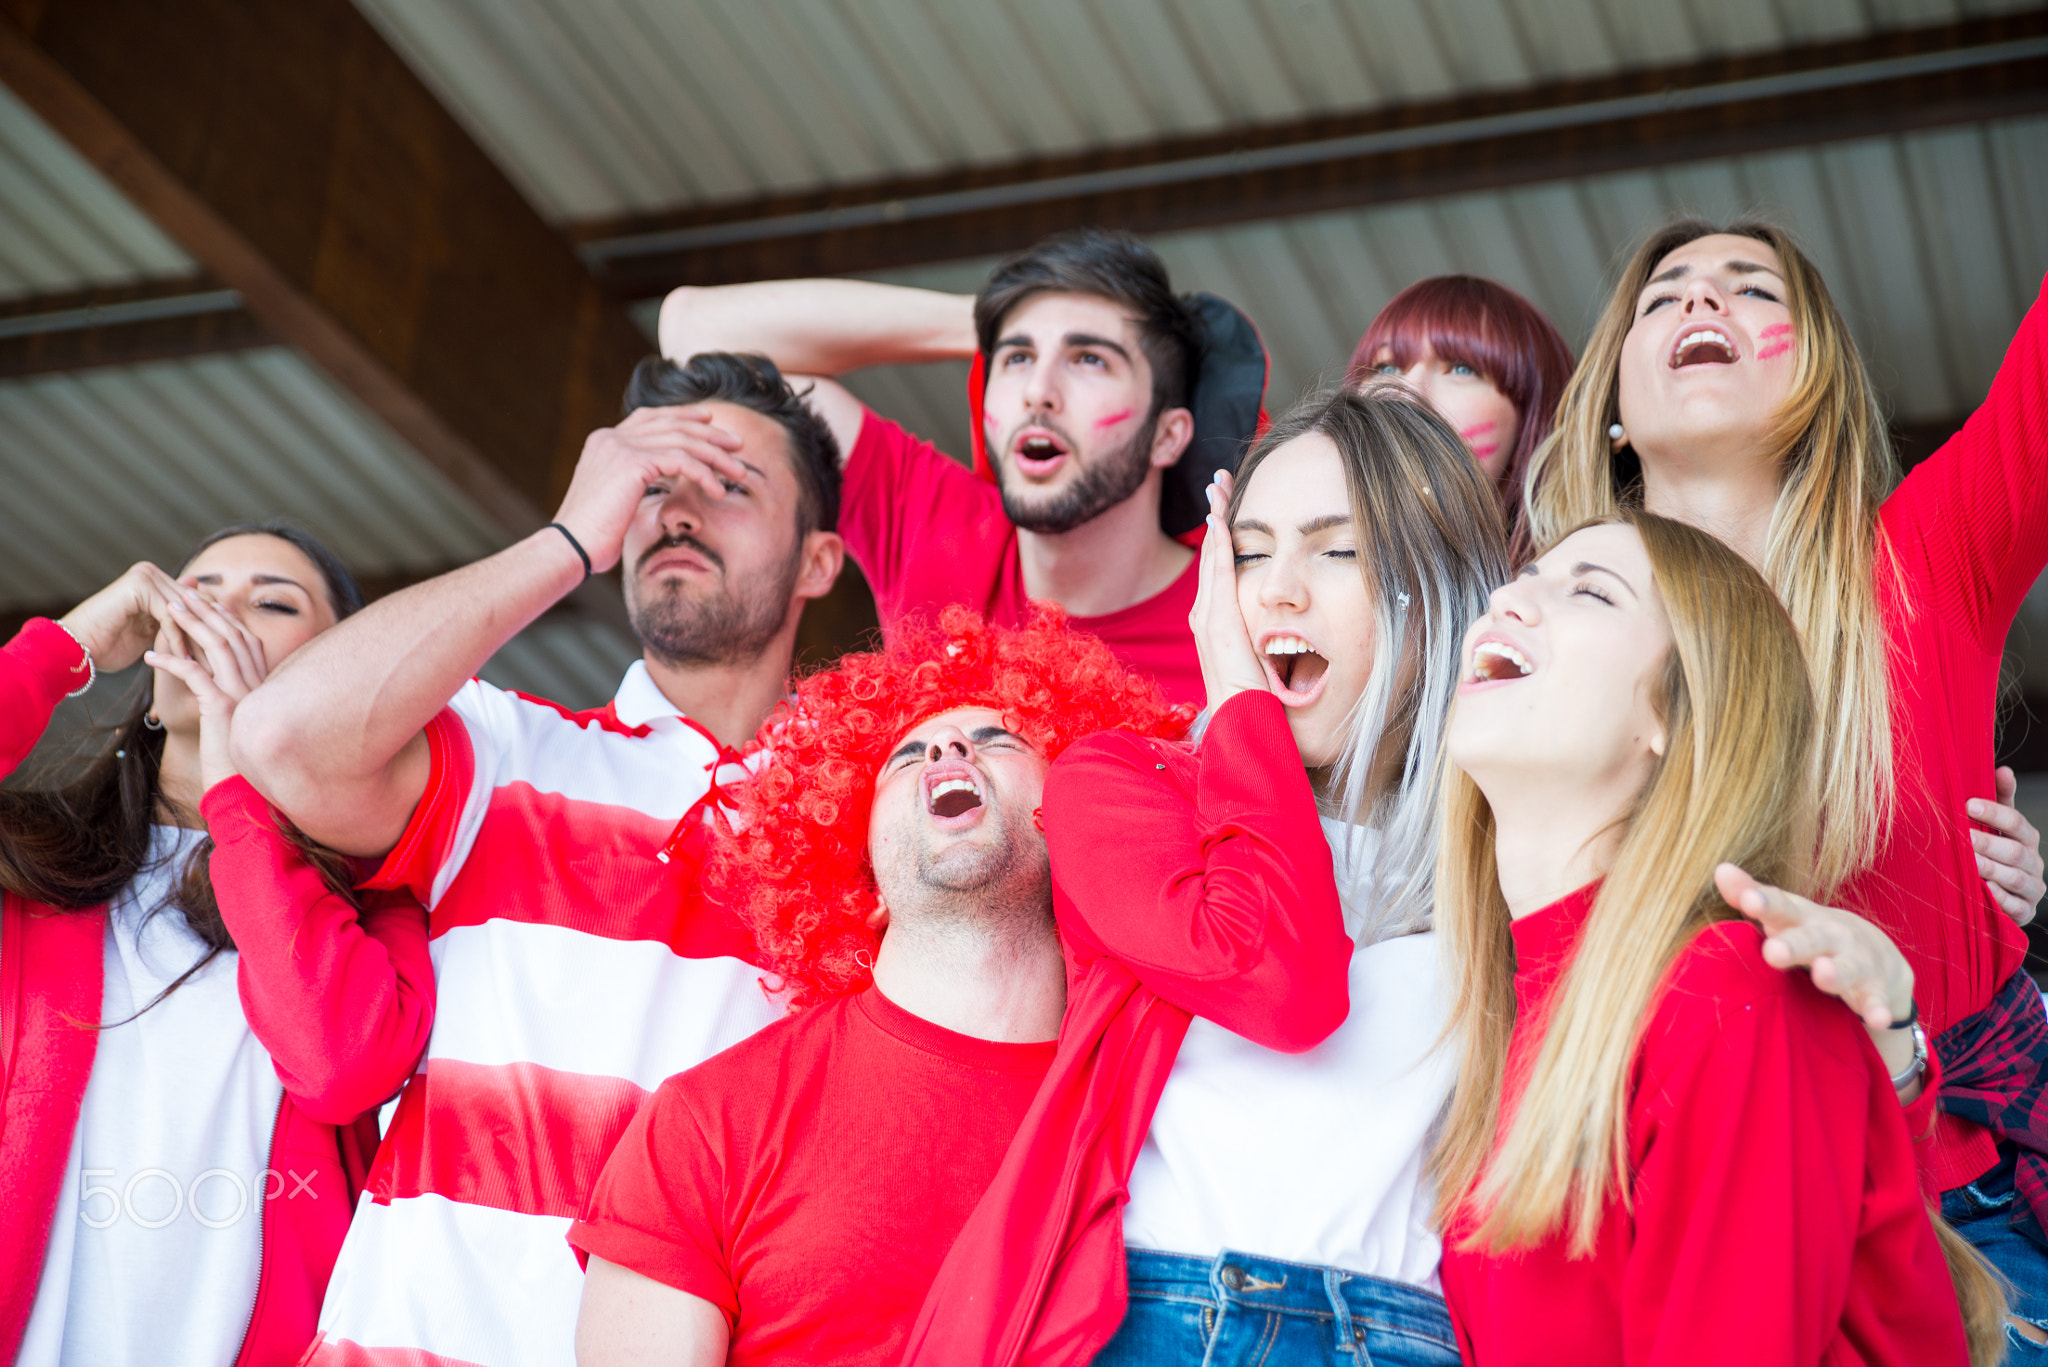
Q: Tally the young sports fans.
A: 8